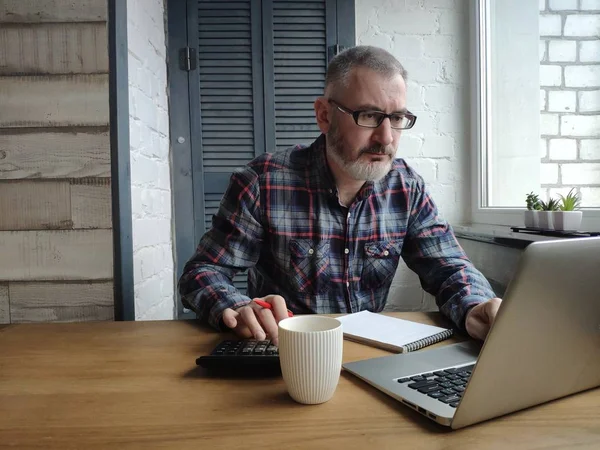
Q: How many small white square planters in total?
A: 3